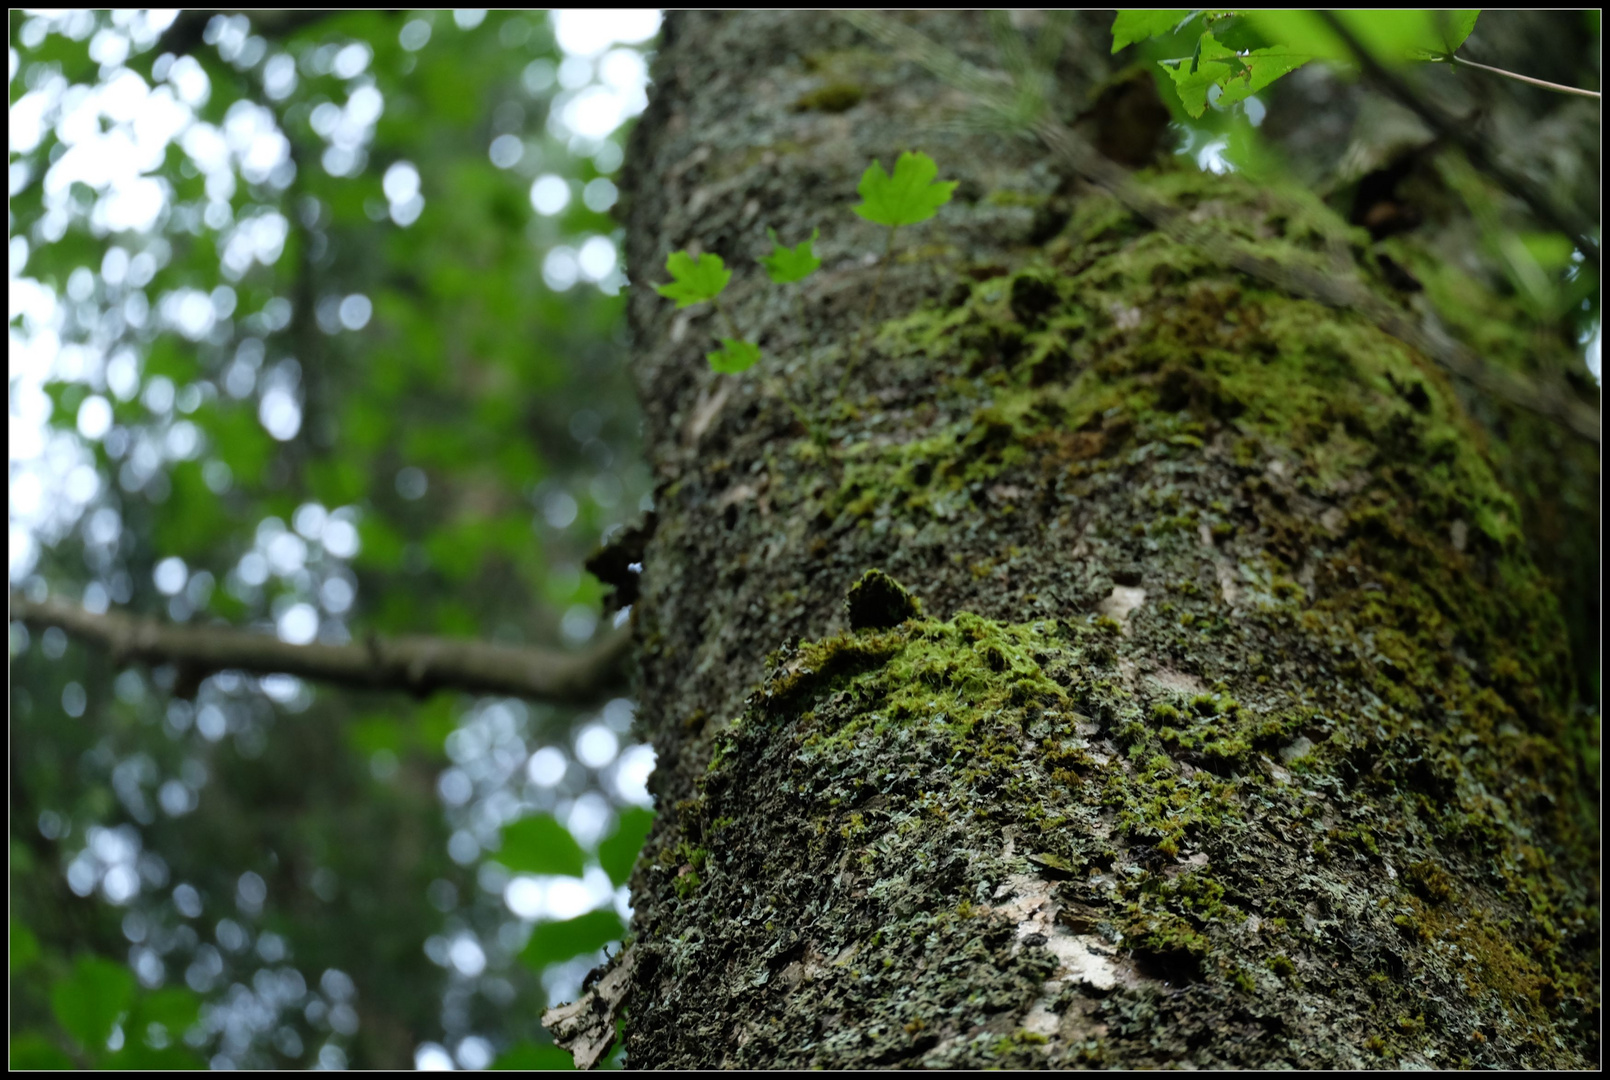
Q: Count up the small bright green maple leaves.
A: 4